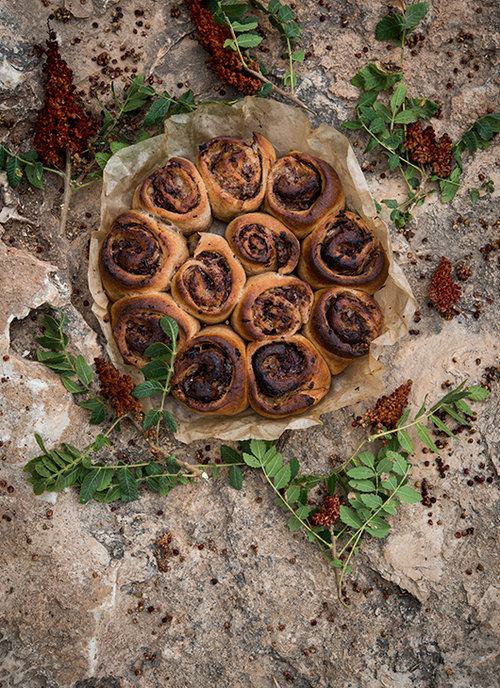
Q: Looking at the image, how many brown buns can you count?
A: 12